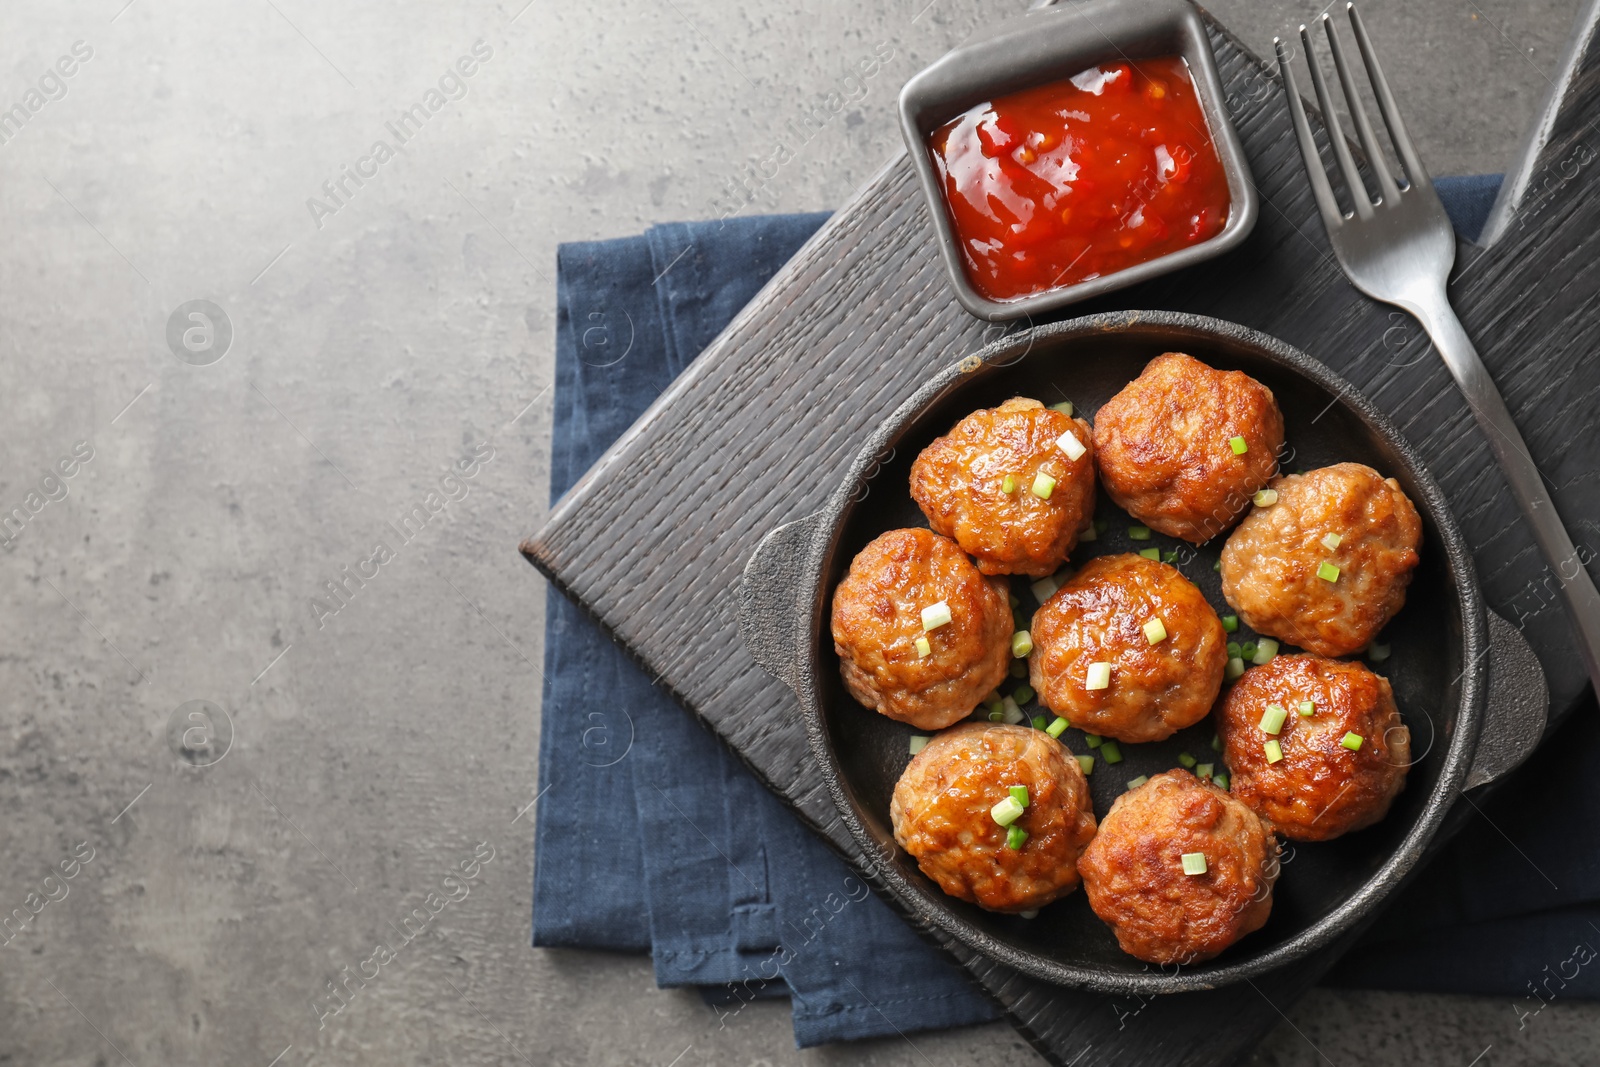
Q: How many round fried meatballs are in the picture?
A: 8